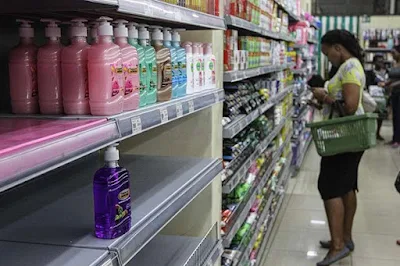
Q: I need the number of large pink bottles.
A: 5